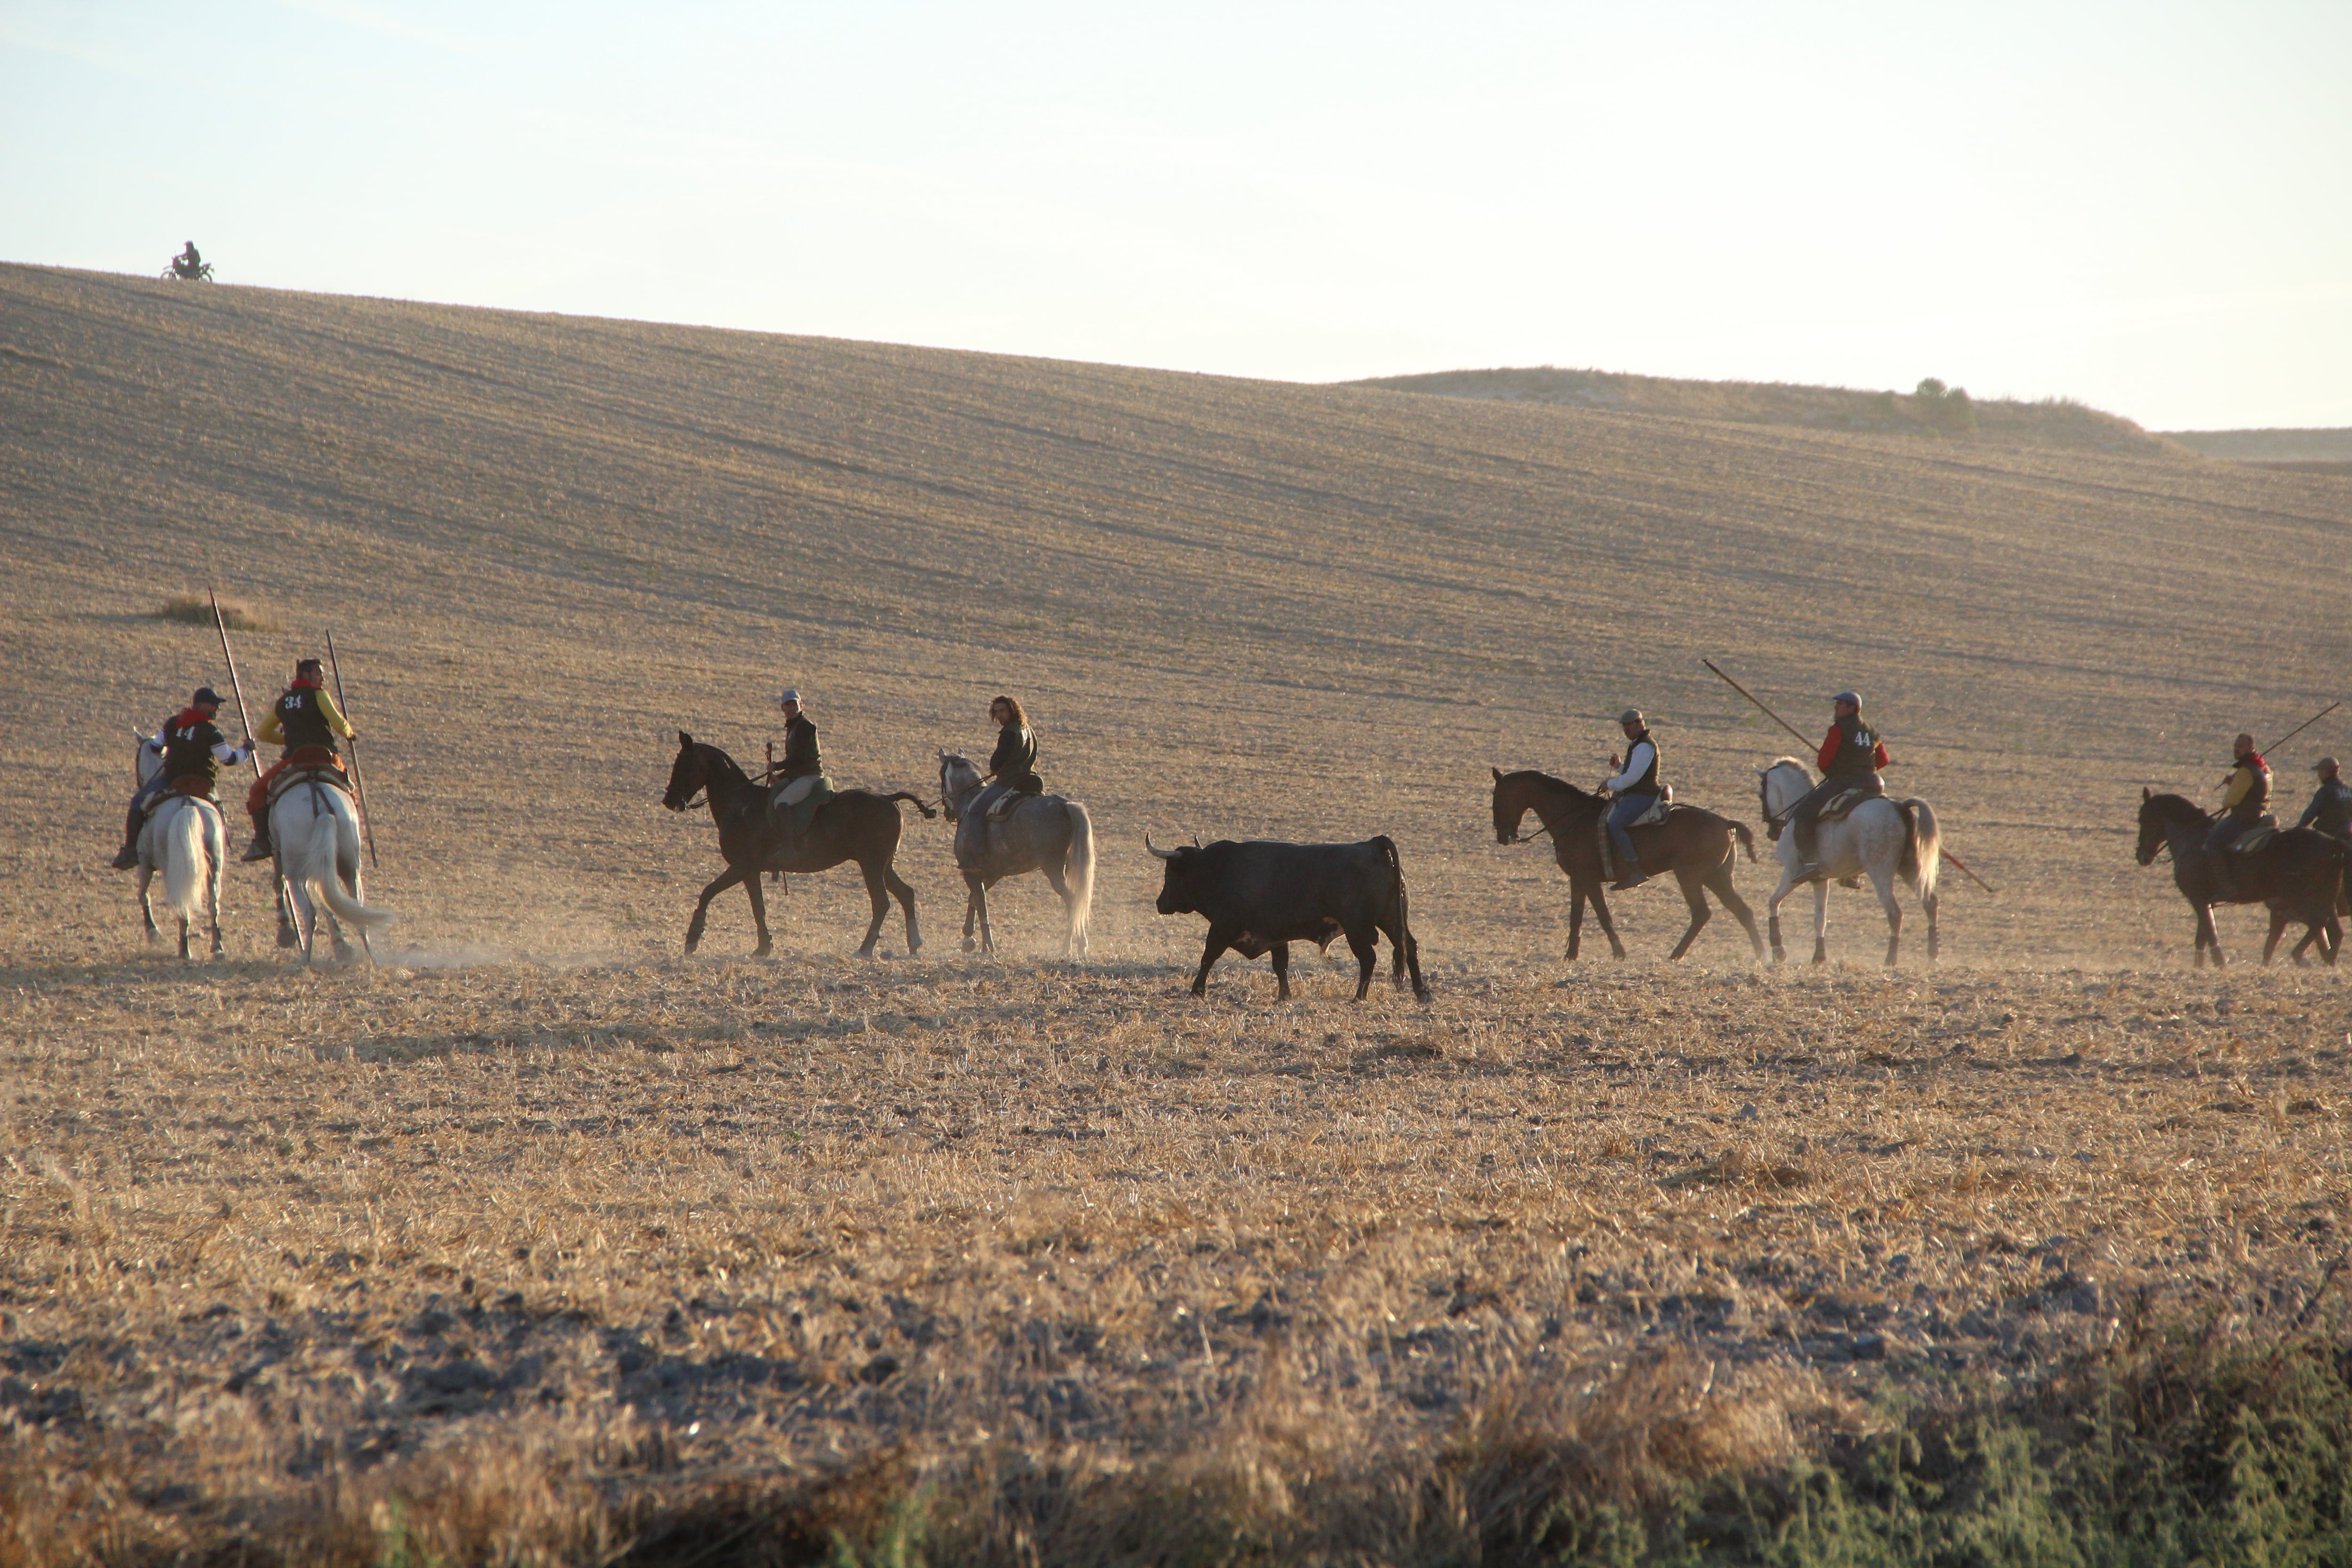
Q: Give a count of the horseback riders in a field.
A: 8